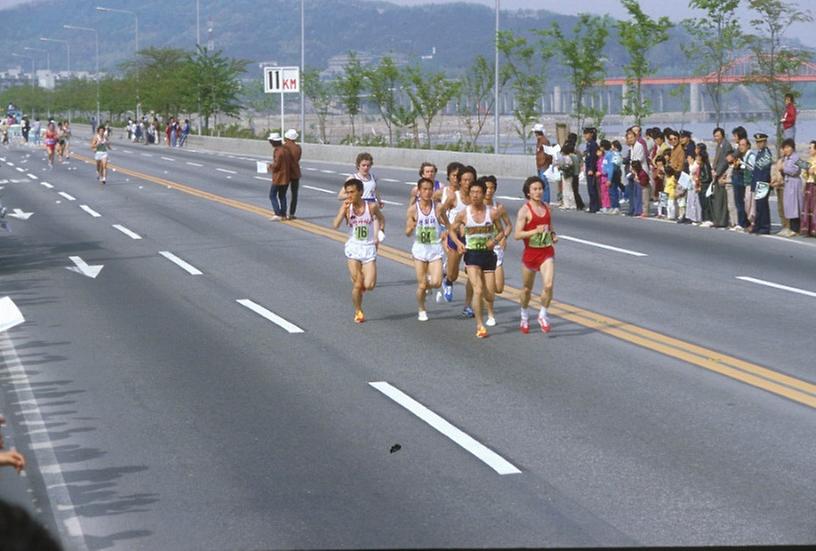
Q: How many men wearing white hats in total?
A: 3